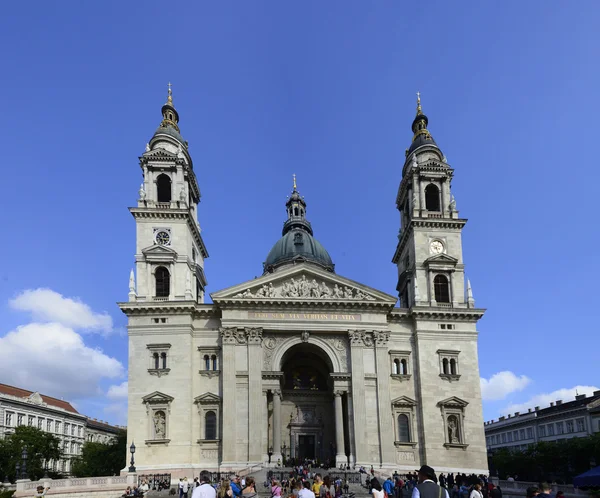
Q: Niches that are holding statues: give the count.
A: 2